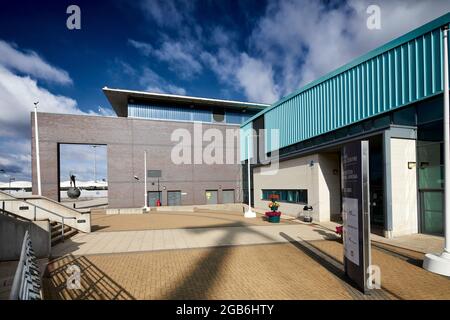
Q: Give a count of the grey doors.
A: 4